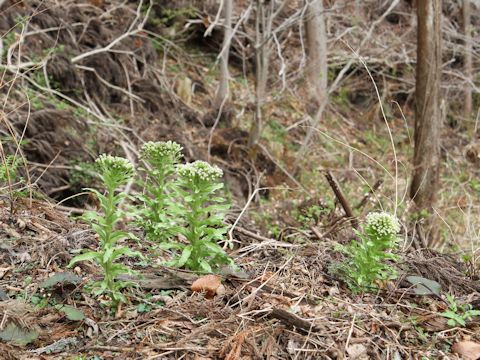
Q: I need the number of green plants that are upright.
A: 4